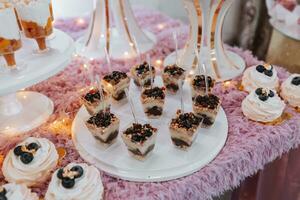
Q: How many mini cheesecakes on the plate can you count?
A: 10